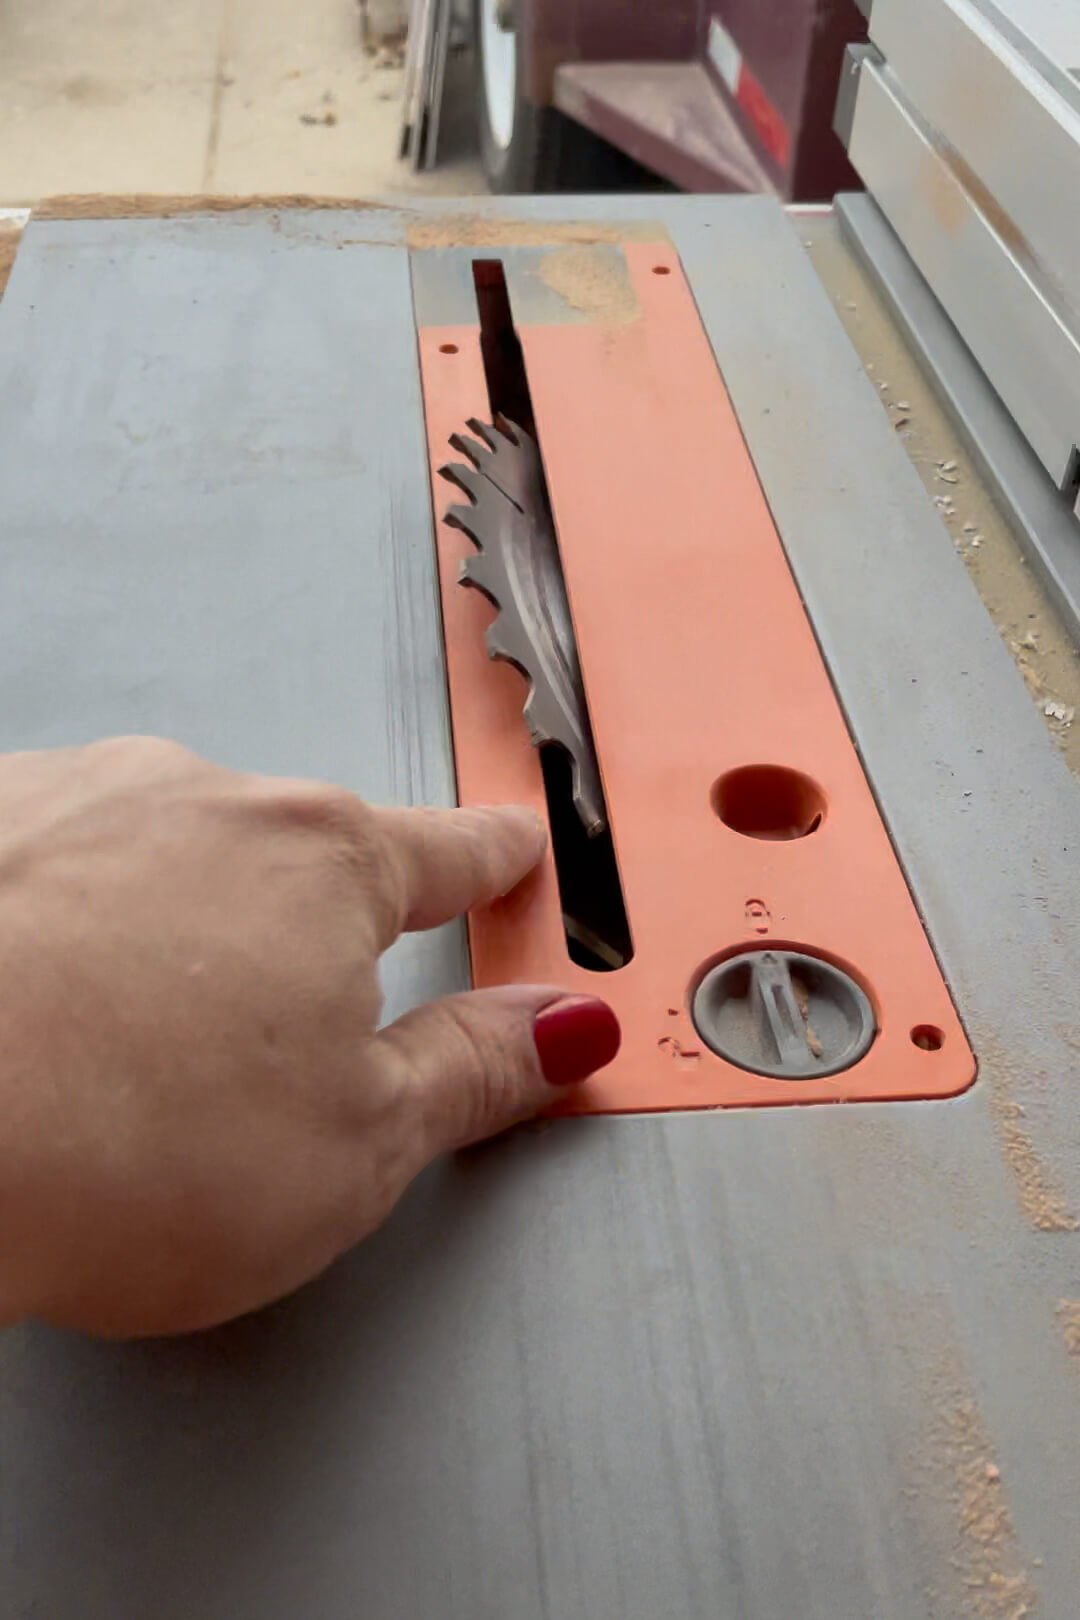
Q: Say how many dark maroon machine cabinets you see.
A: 1